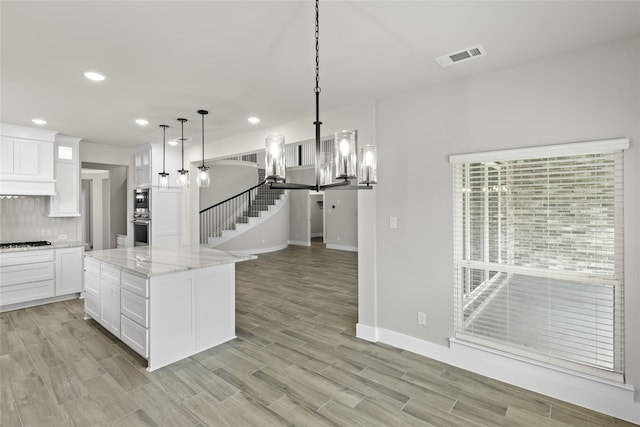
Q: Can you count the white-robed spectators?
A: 0